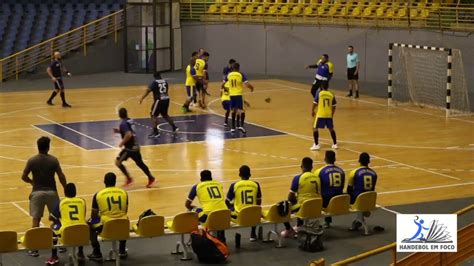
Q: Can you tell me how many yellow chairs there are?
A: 12